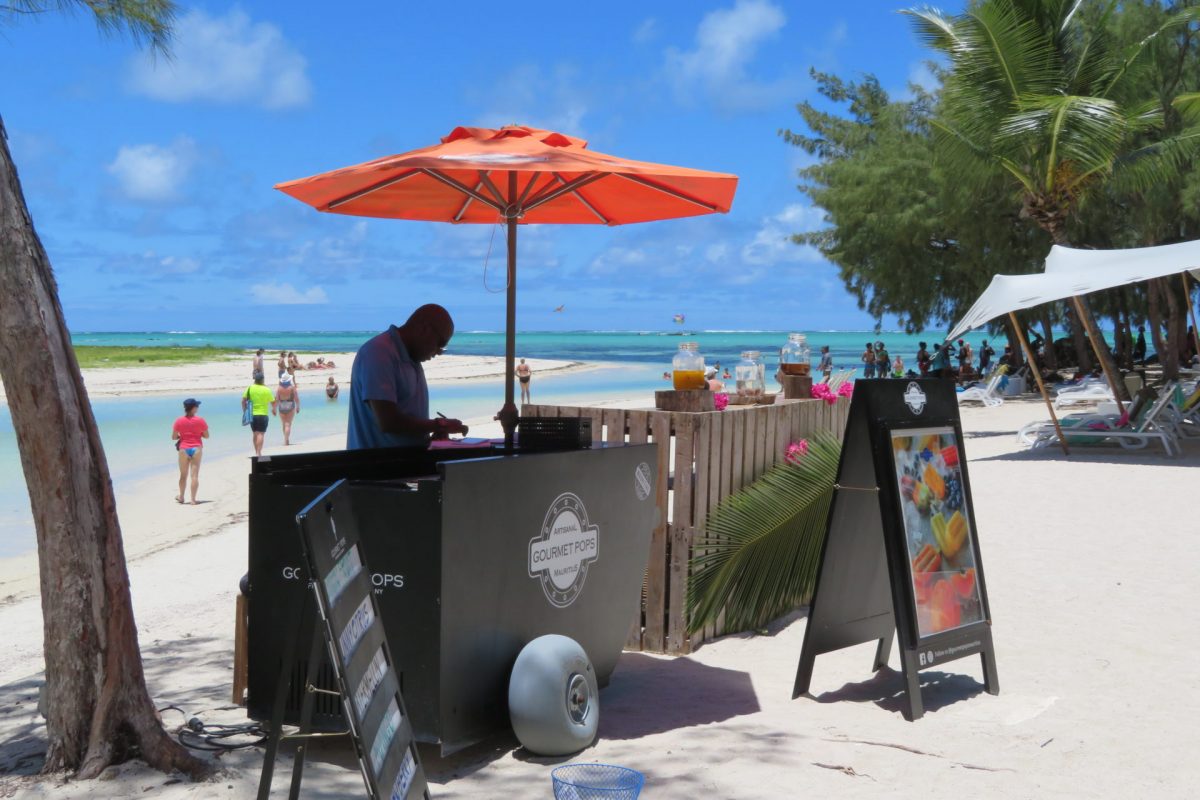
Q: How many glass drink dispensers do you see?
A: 3